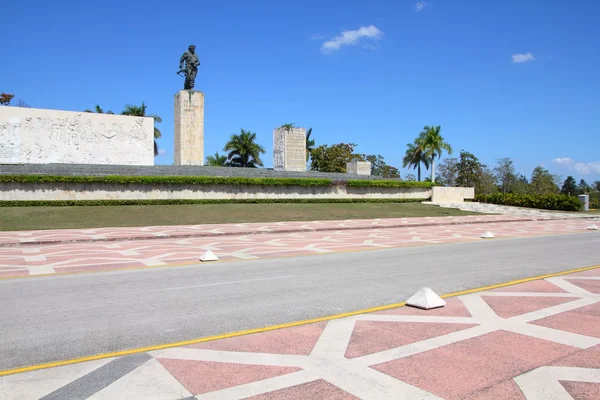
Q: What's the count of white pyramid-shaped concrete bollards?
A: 4